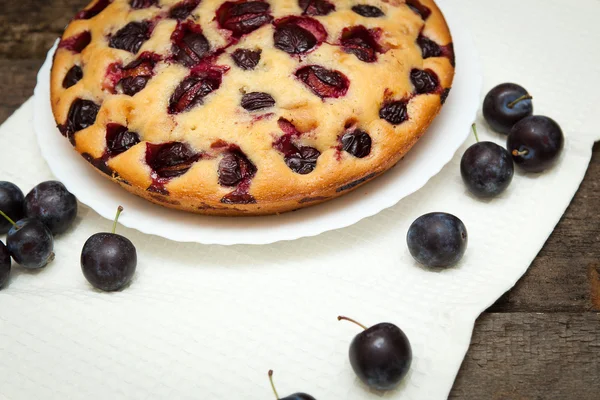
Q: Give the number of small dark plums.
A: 11